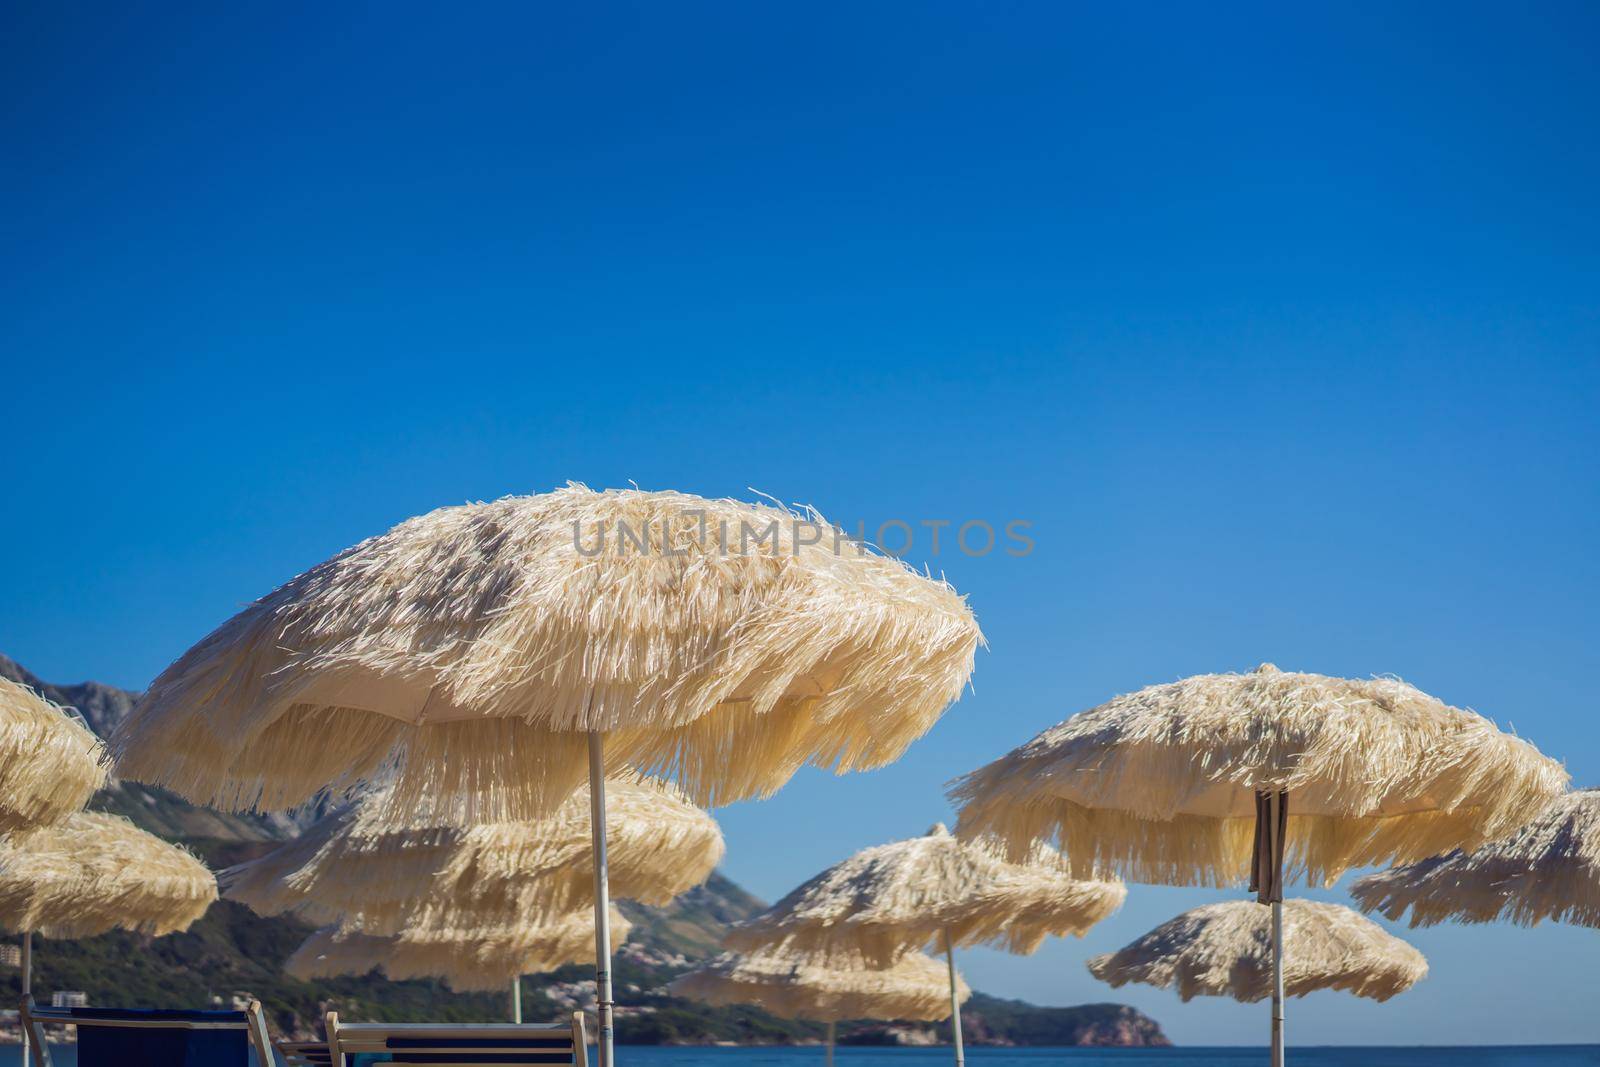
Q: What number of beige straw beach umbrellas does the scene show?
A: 10